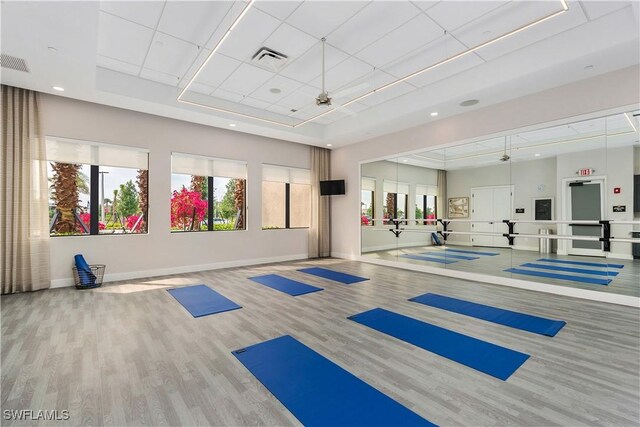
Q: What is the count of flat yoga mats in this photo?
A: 6